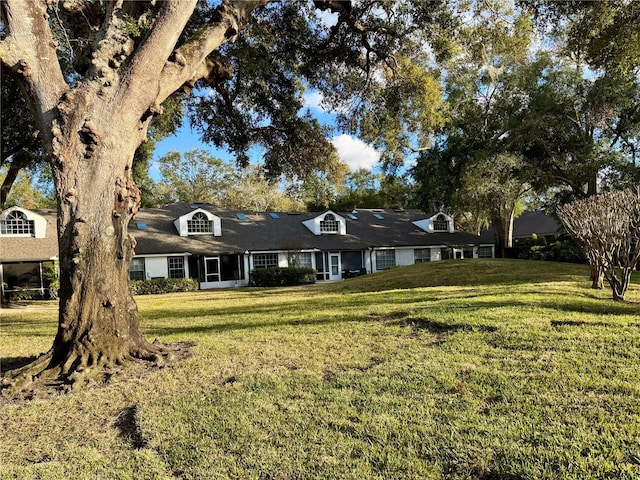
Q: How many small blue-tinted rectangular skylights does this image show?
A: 6